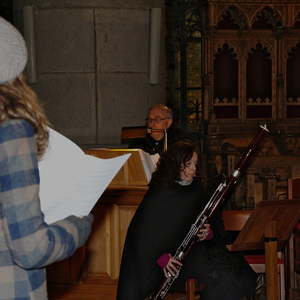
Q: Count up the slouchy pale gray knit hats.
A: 1